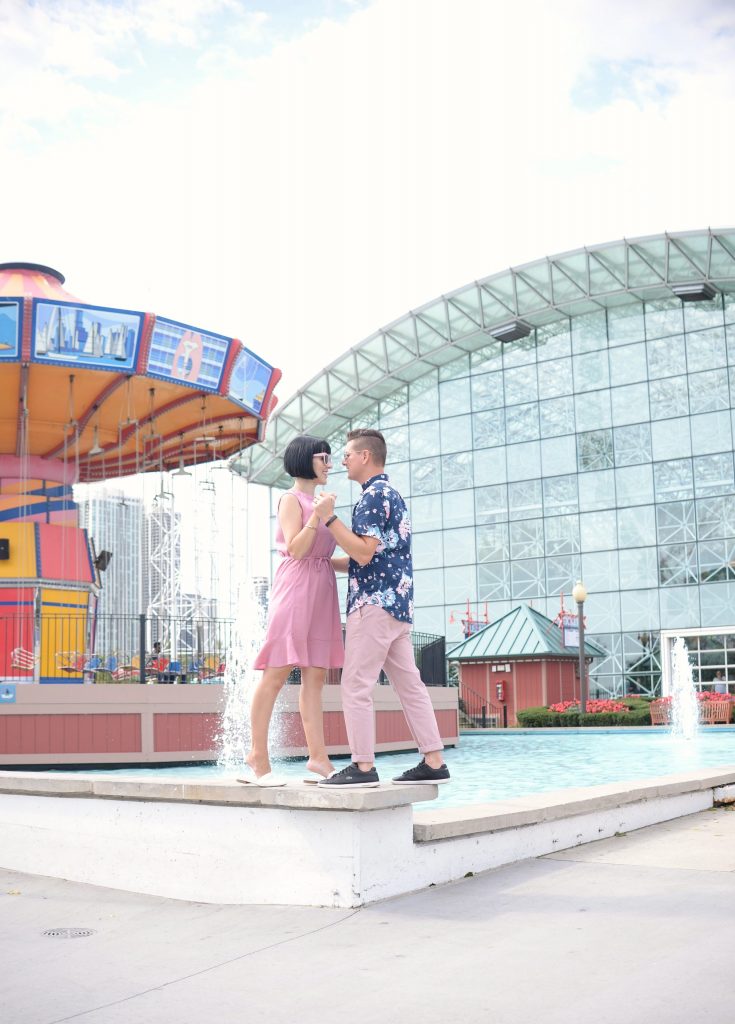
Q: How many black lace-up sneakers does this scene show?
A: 2